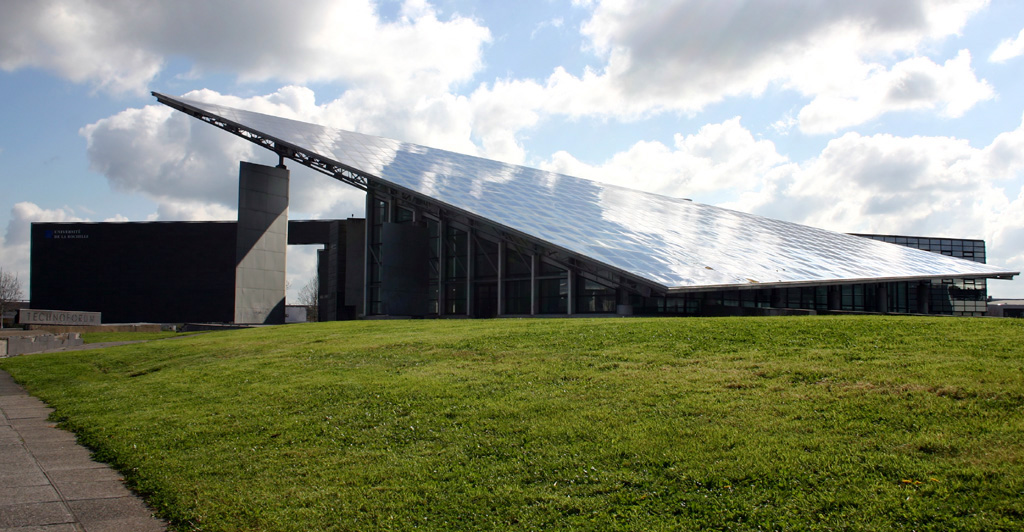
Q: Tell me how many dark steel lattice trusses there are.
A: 1